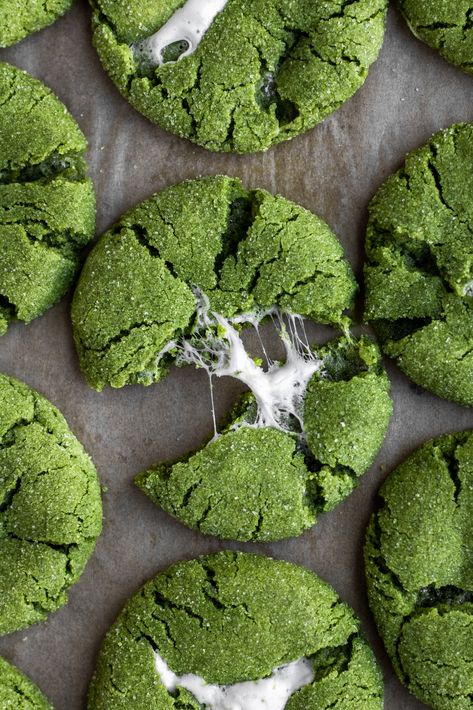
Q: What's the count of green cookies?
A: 10